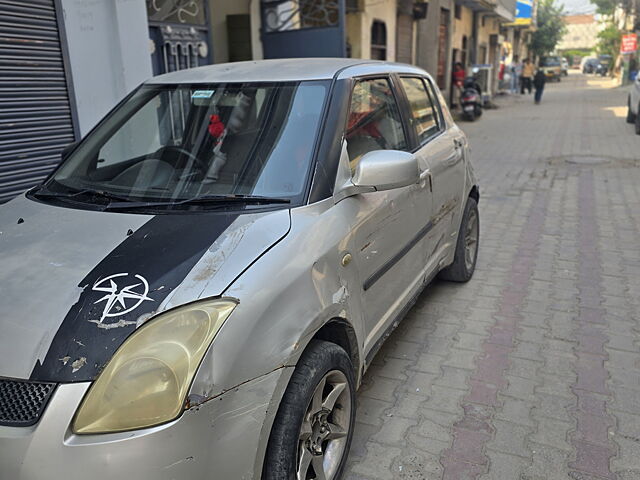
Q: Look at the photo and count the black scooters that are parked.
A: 1